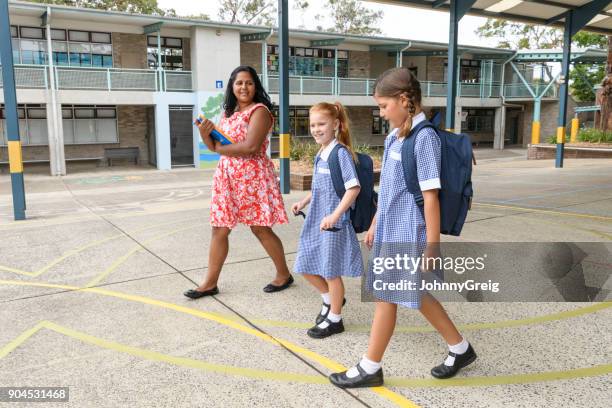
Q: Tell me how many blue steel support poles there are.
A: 4